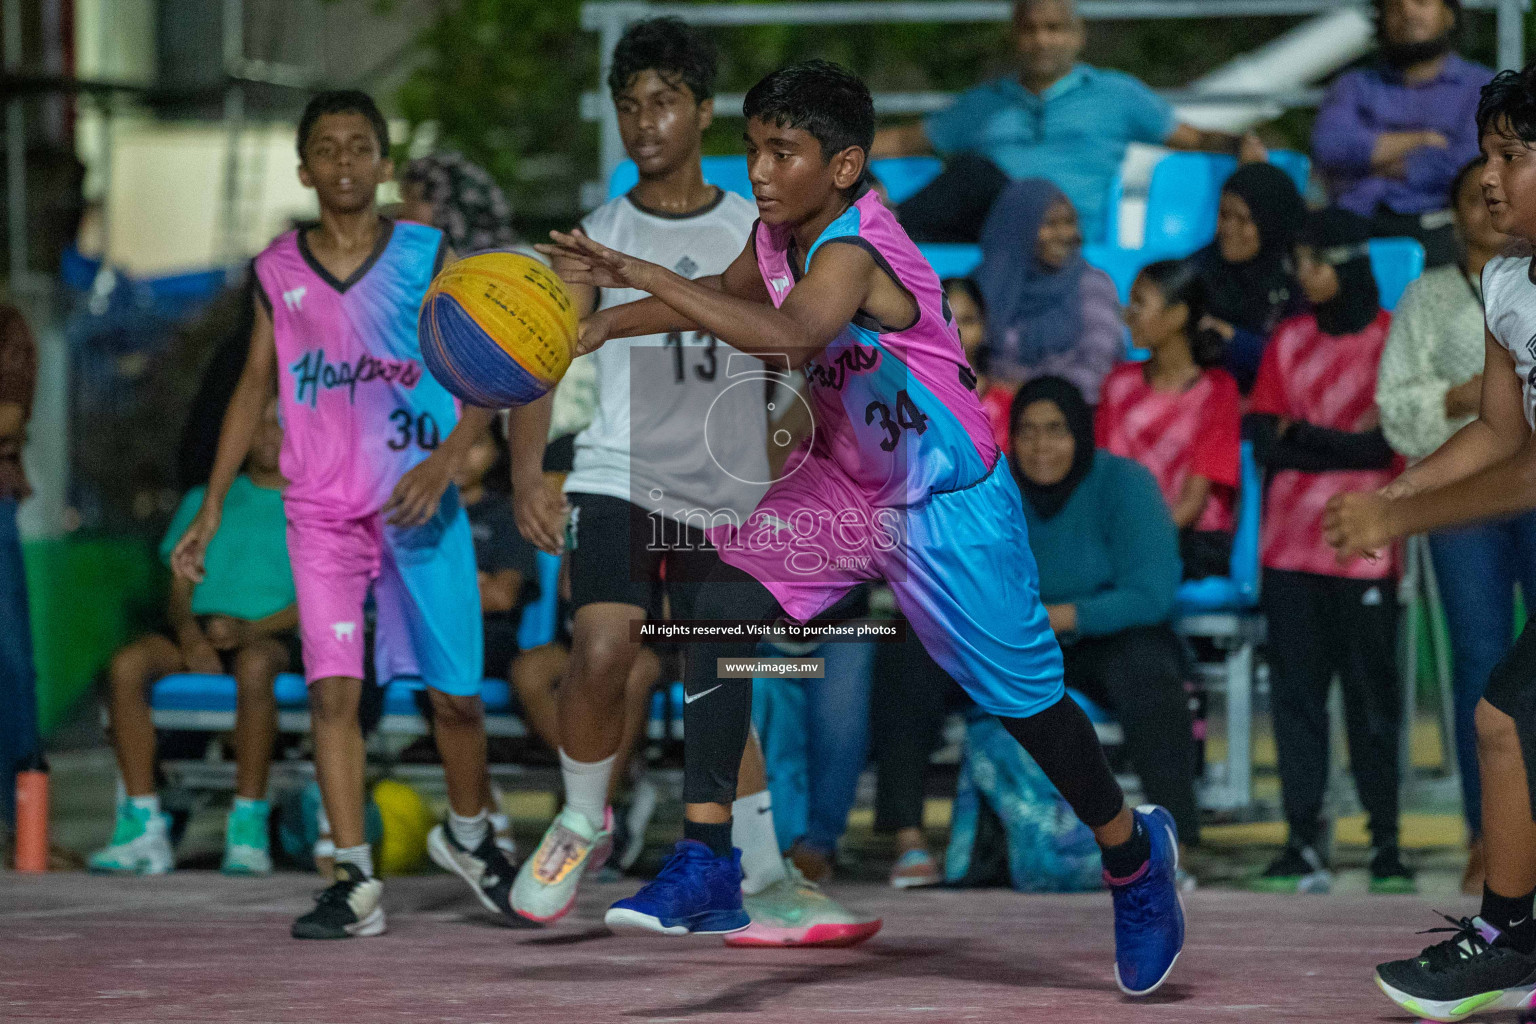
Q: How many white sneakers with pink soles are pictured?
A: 2